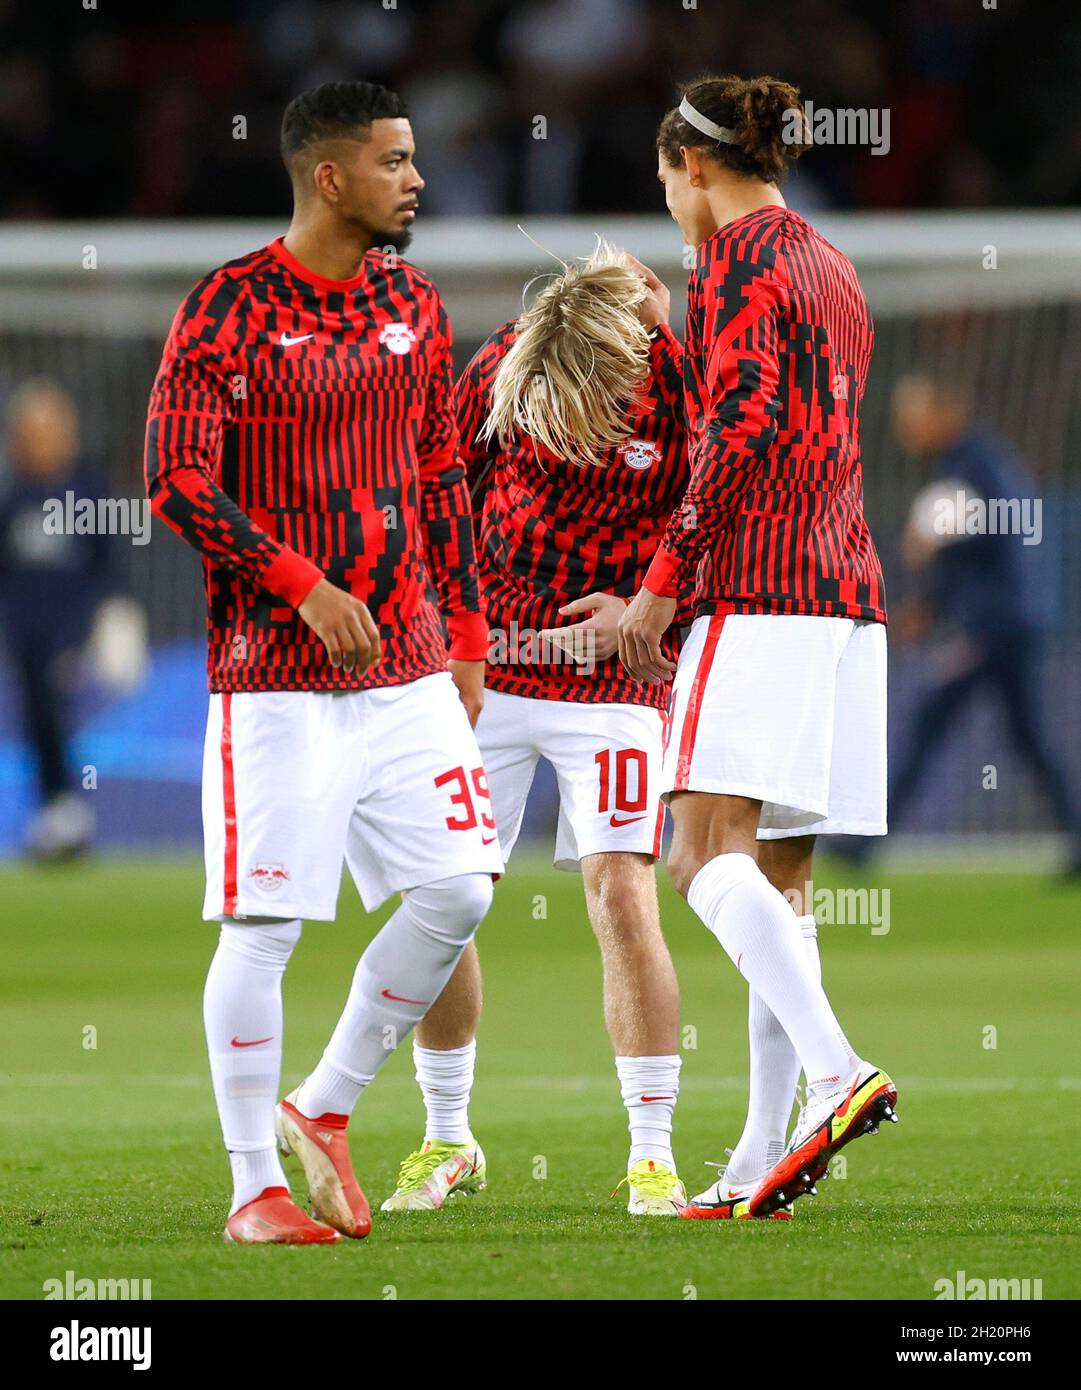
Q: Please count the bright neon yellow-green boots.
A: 2